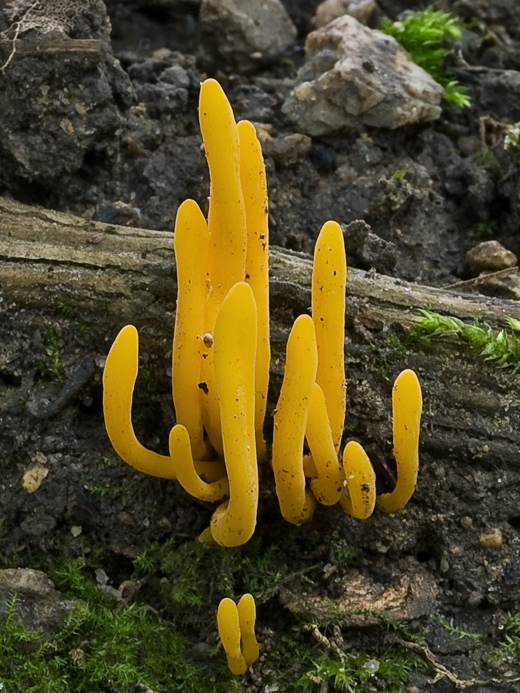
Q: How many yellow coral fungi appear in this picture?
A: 13